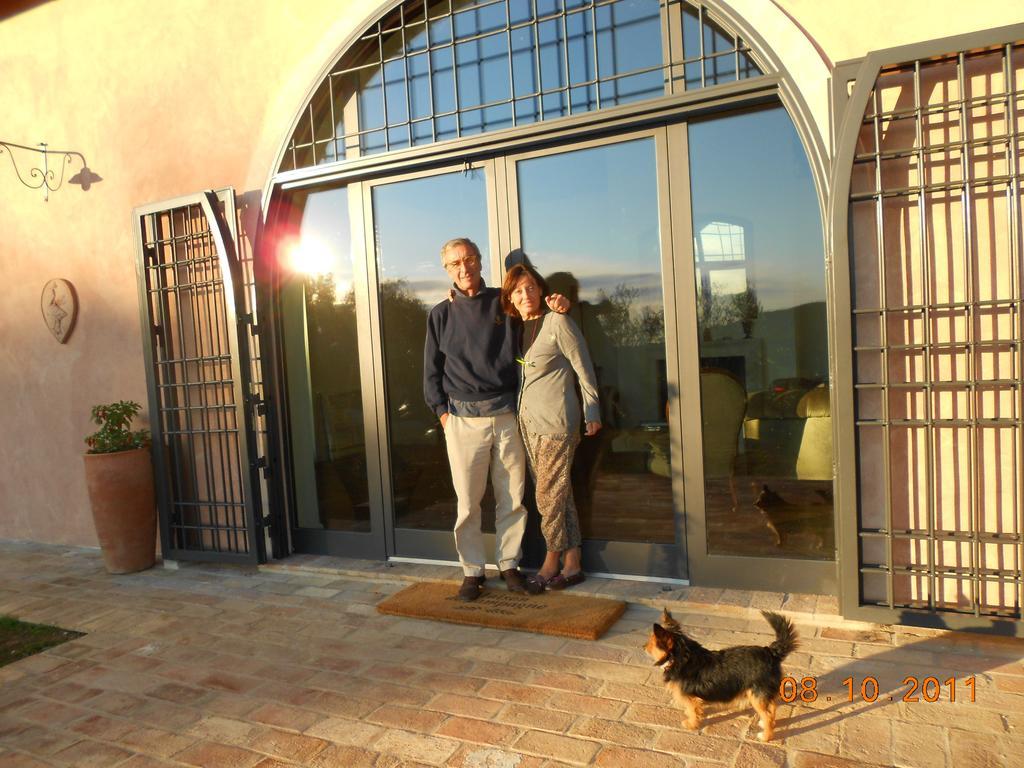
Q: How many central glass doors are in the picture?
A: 2